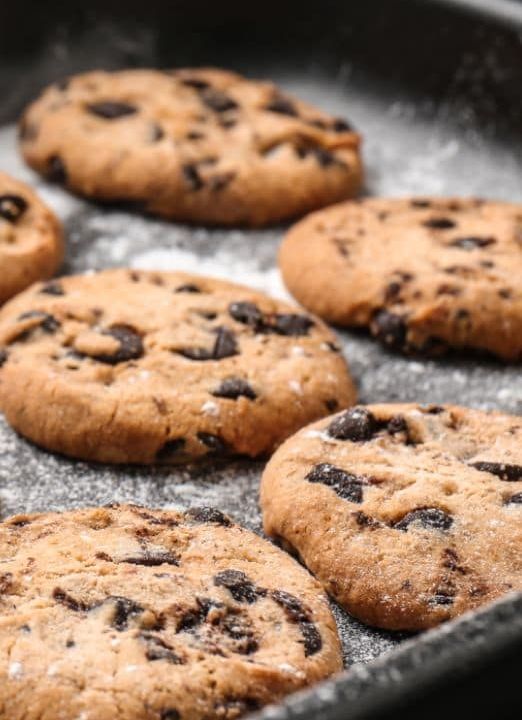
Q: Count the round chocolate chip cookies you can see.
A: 6